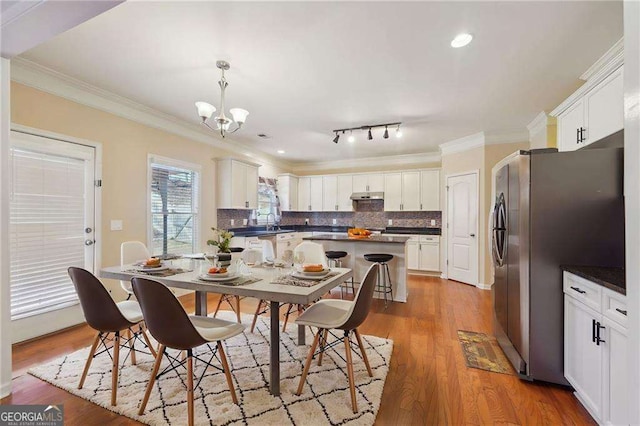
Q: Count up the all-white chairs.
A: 3